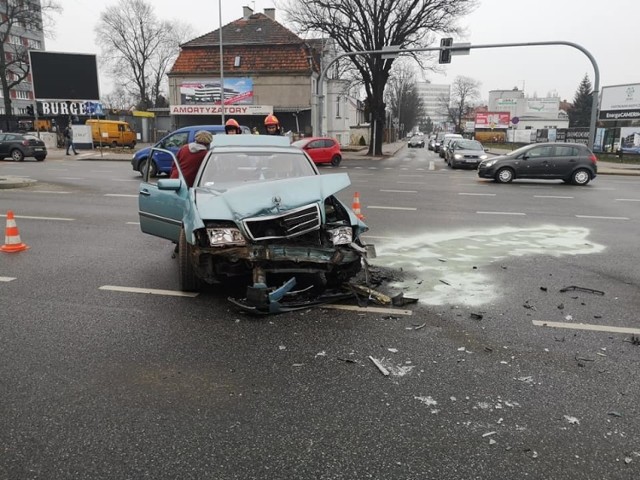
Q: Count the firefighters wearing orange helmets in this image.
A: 2